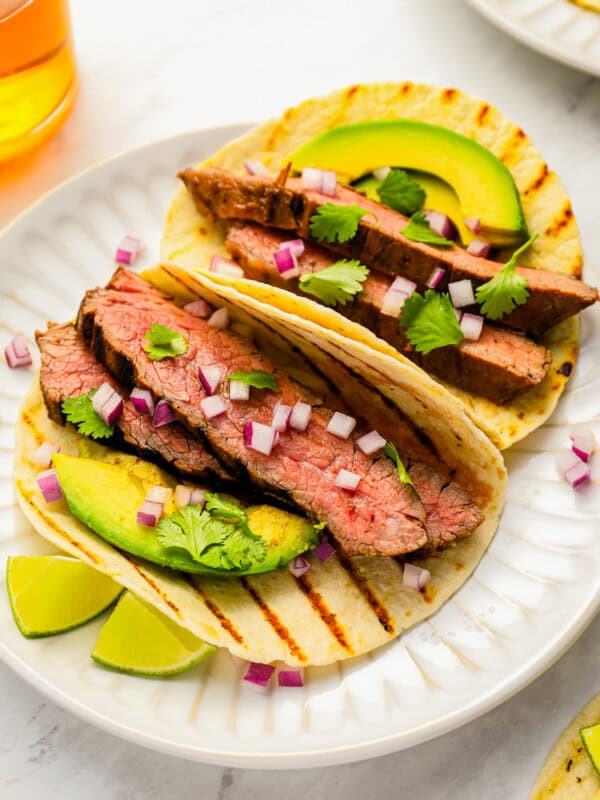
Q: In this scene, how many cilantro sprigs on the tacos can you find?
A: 11